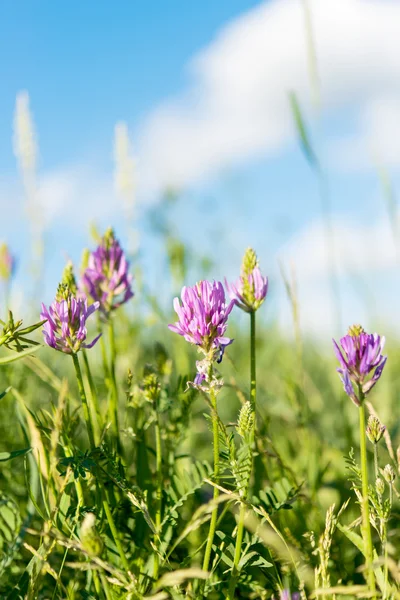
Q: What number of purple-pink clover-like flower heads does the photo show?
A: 5